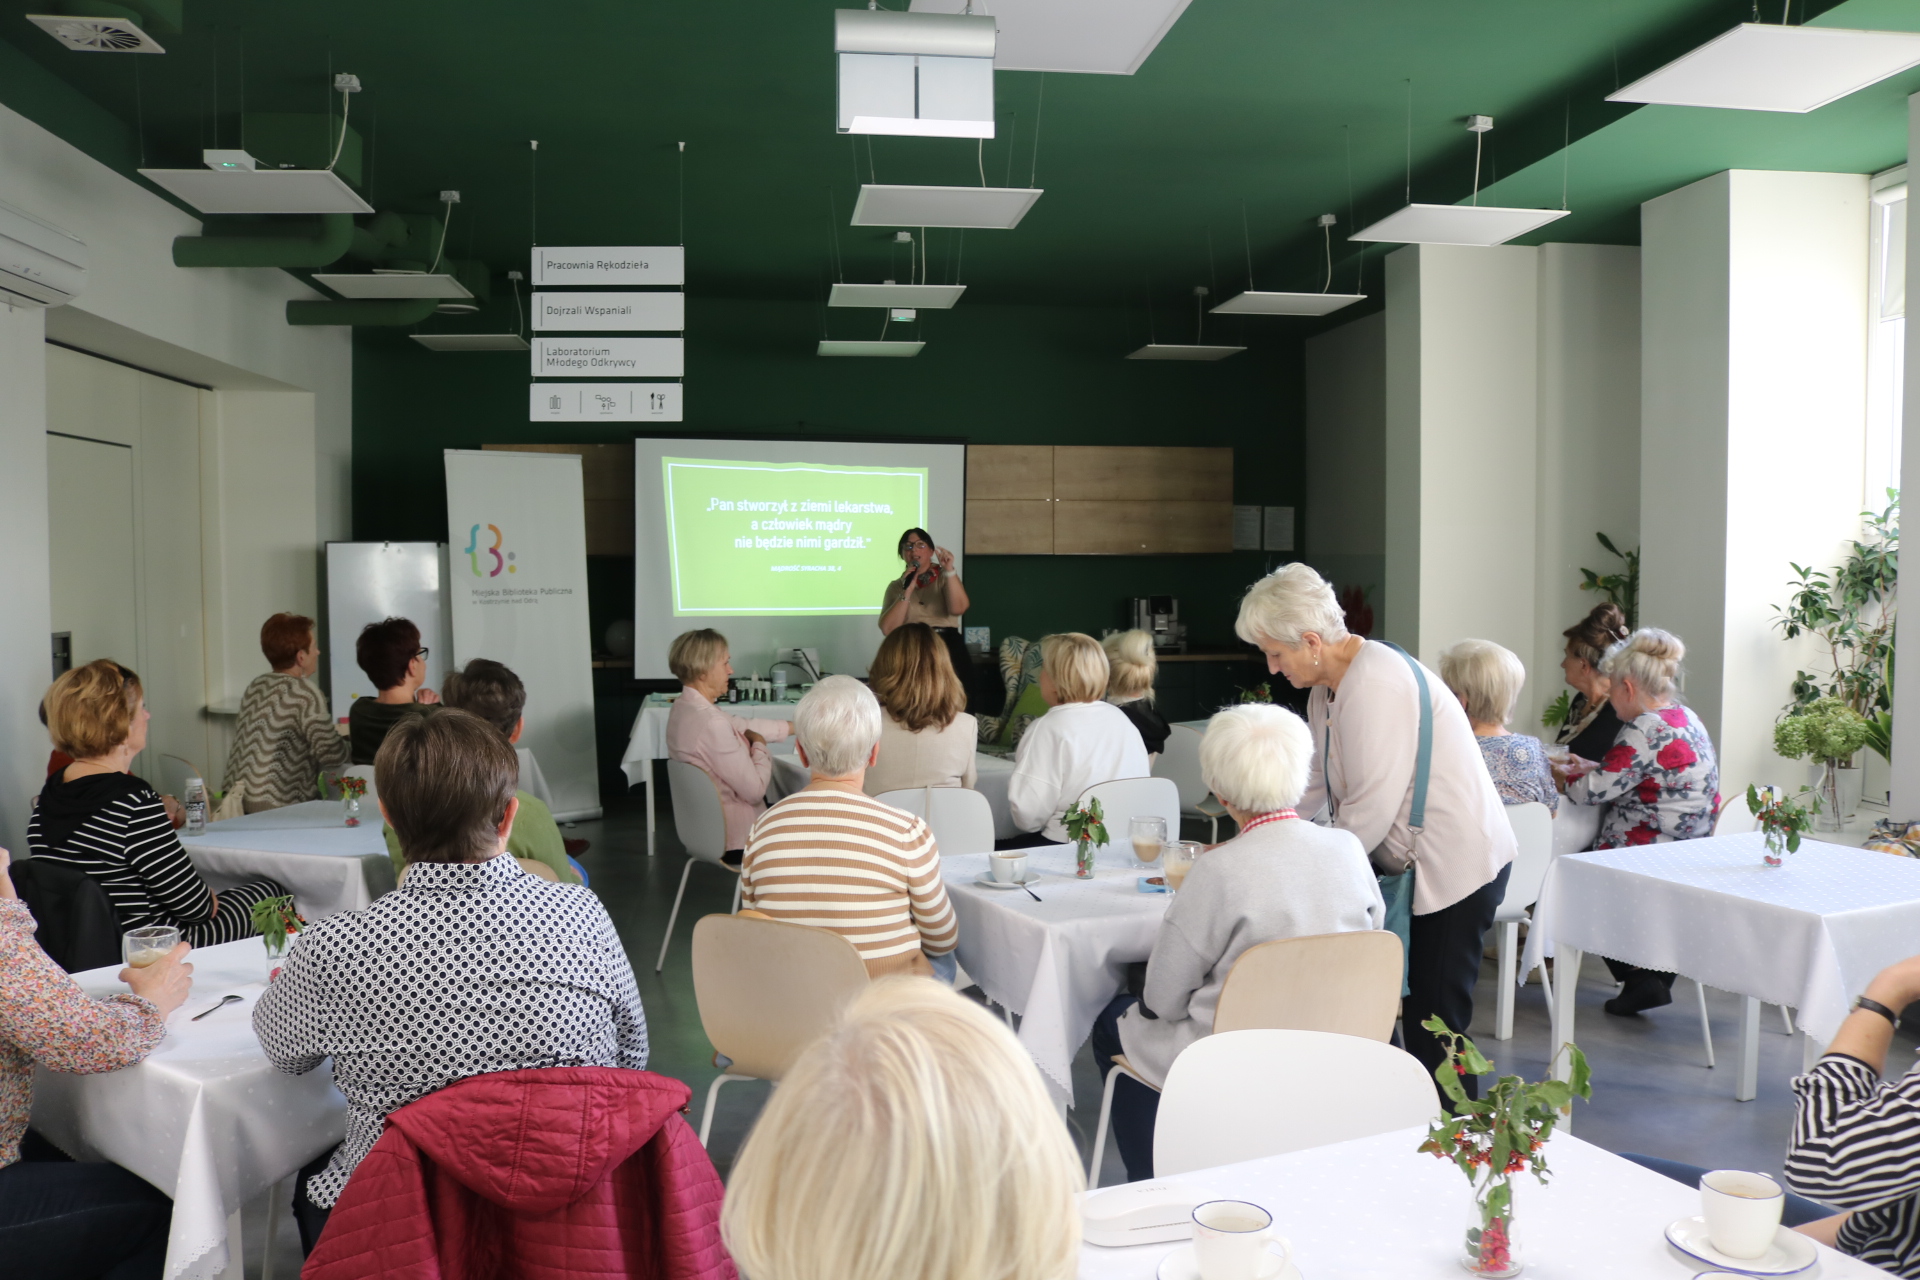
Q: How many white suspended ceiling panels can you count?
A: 11